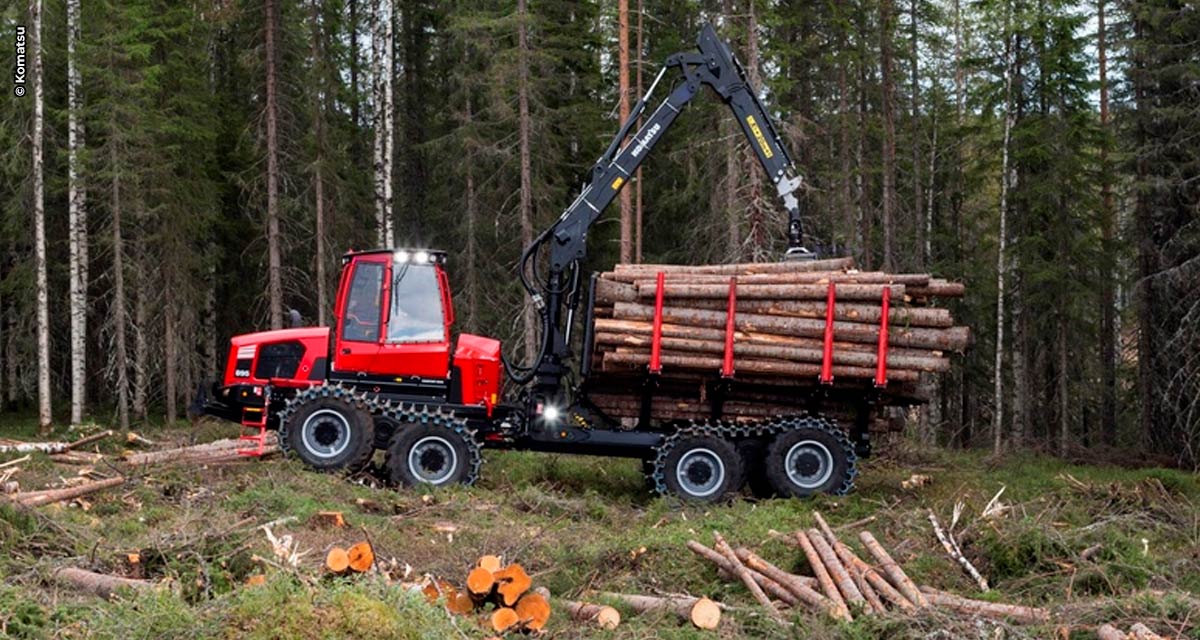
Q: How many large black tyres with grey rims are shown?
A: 4